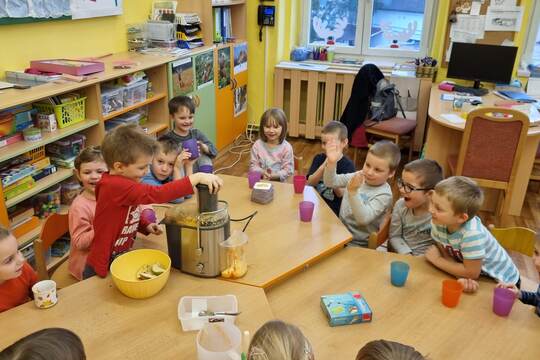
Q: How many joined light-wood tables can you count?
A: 3